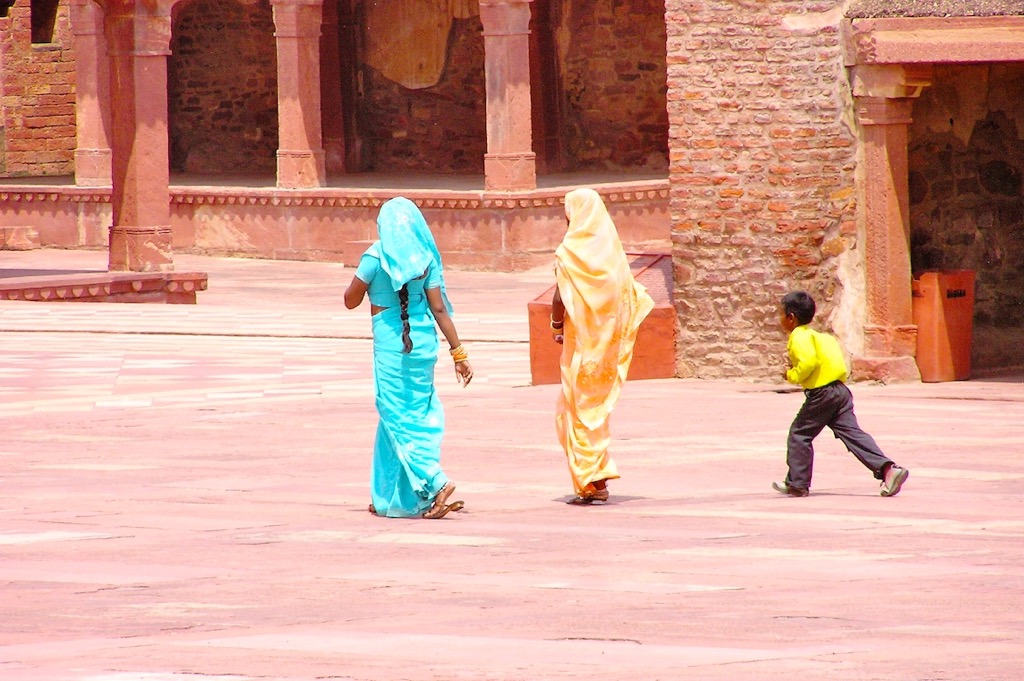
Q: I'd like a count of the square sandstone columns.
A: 5